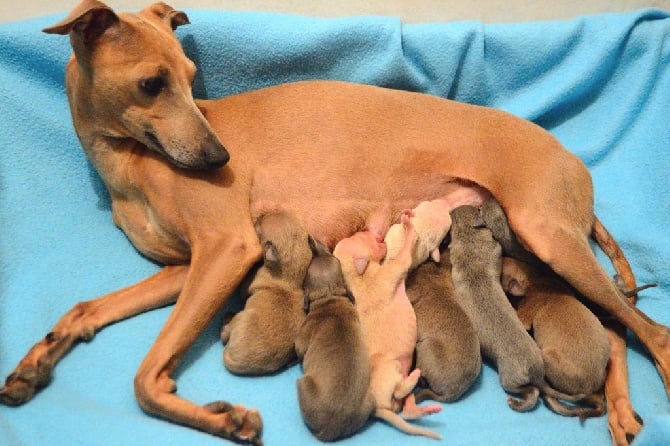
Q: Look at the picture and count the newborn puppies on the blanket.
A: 8